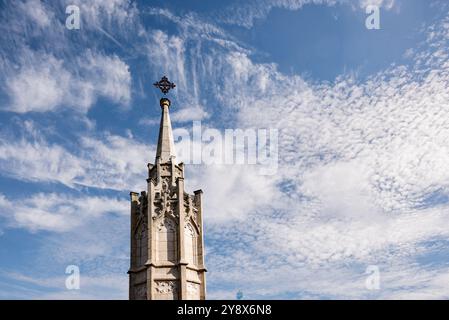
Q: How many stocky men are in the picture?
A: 0